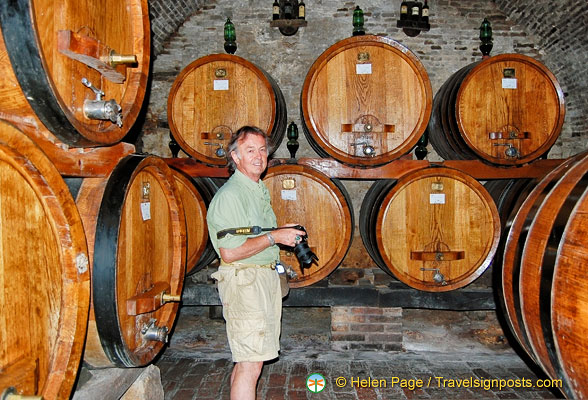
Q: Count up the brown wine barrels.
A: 10